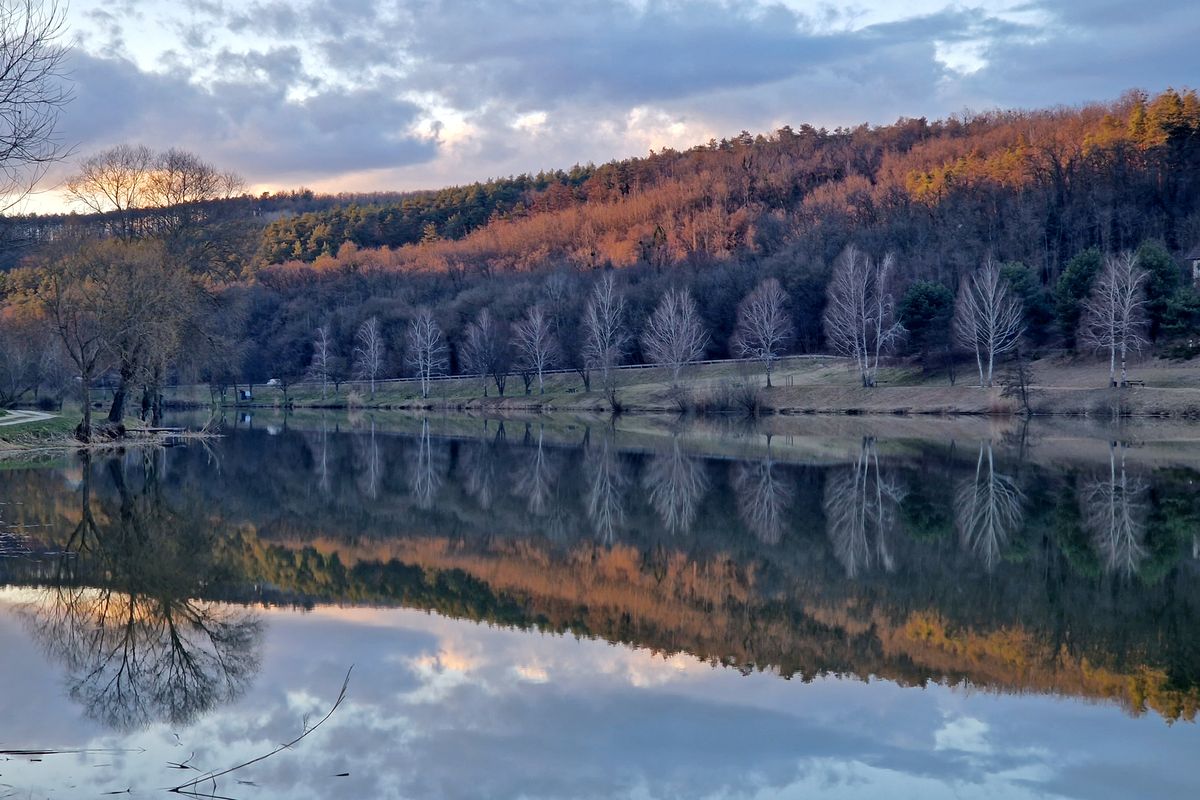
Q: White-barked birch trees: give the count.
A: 11